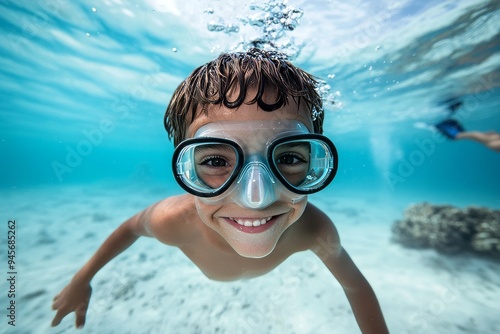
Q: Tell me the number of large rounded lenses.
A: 2